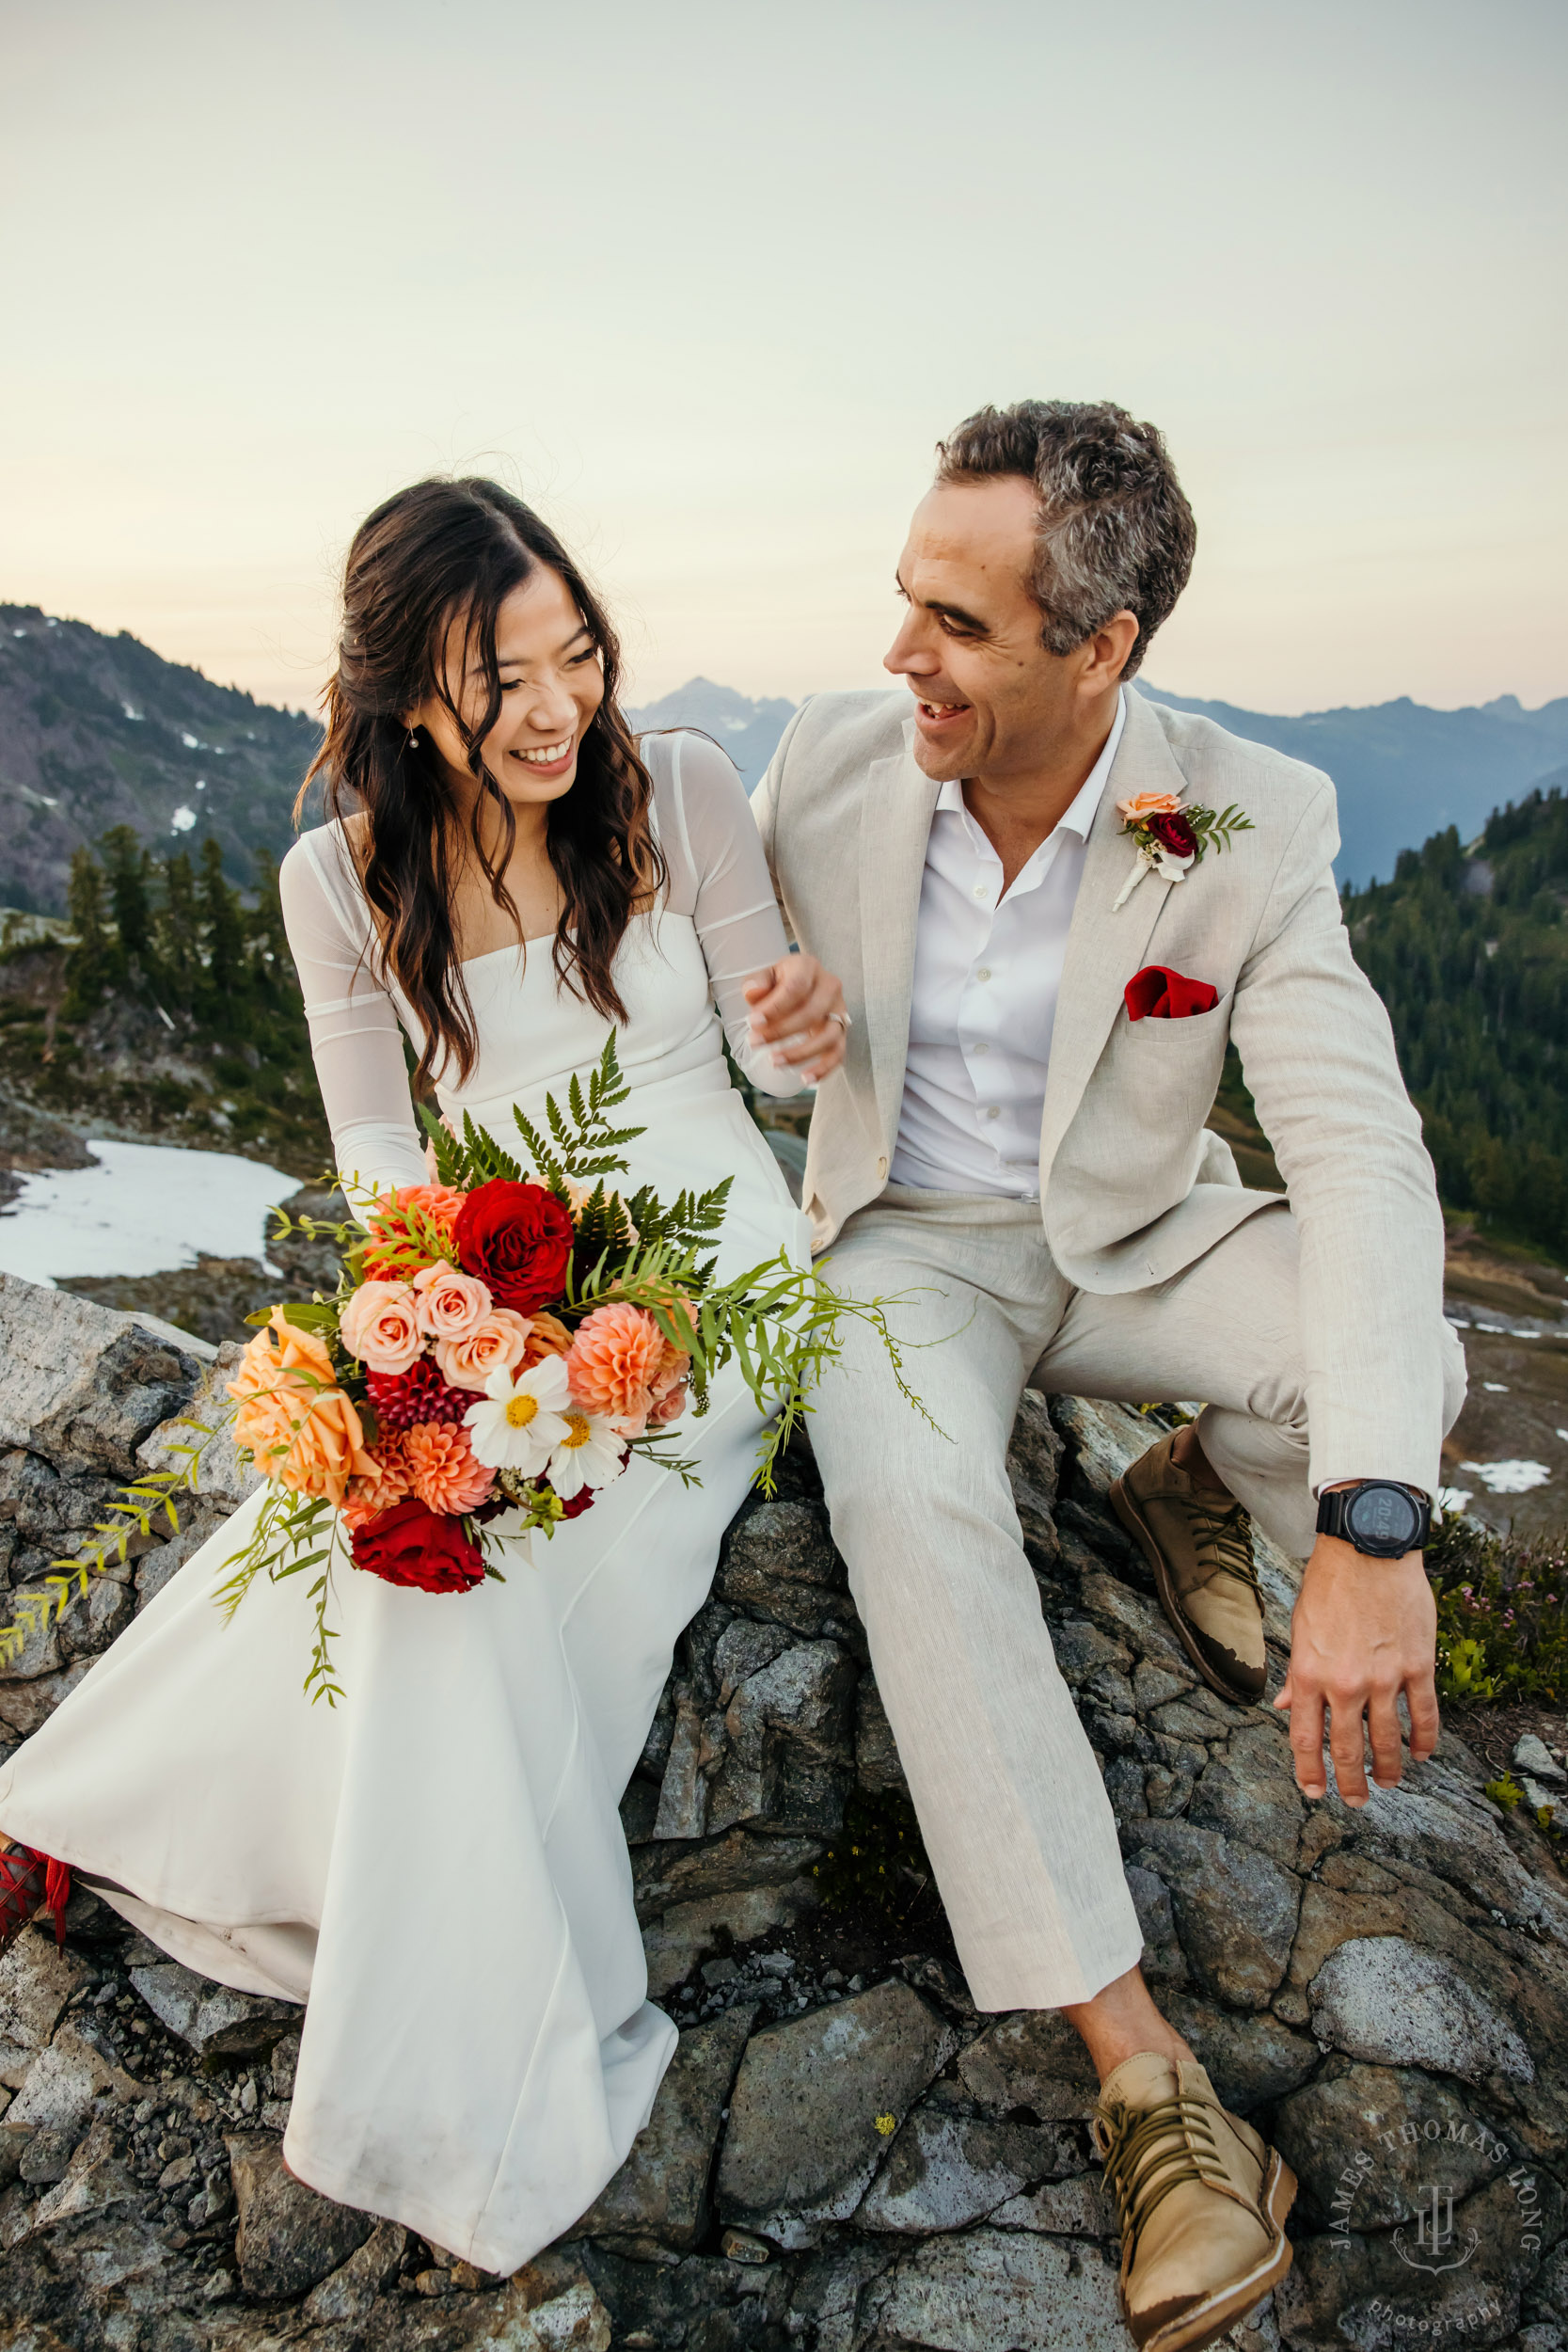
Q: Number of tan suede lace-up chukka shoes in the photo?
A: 2